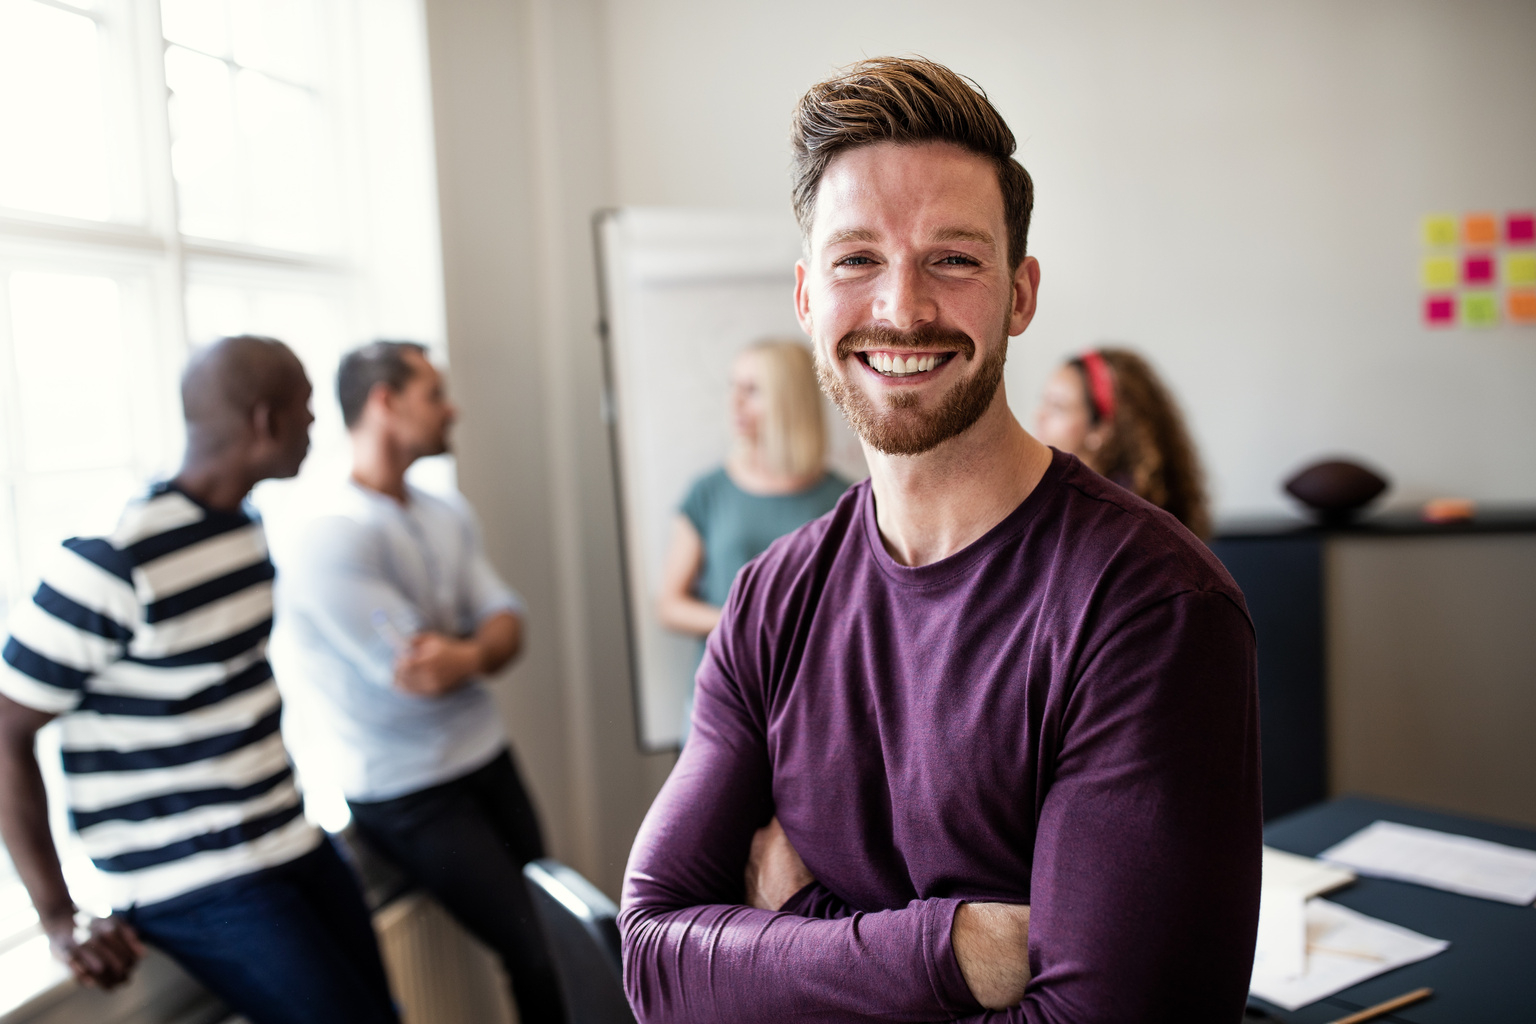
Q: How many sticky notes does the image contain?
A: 9